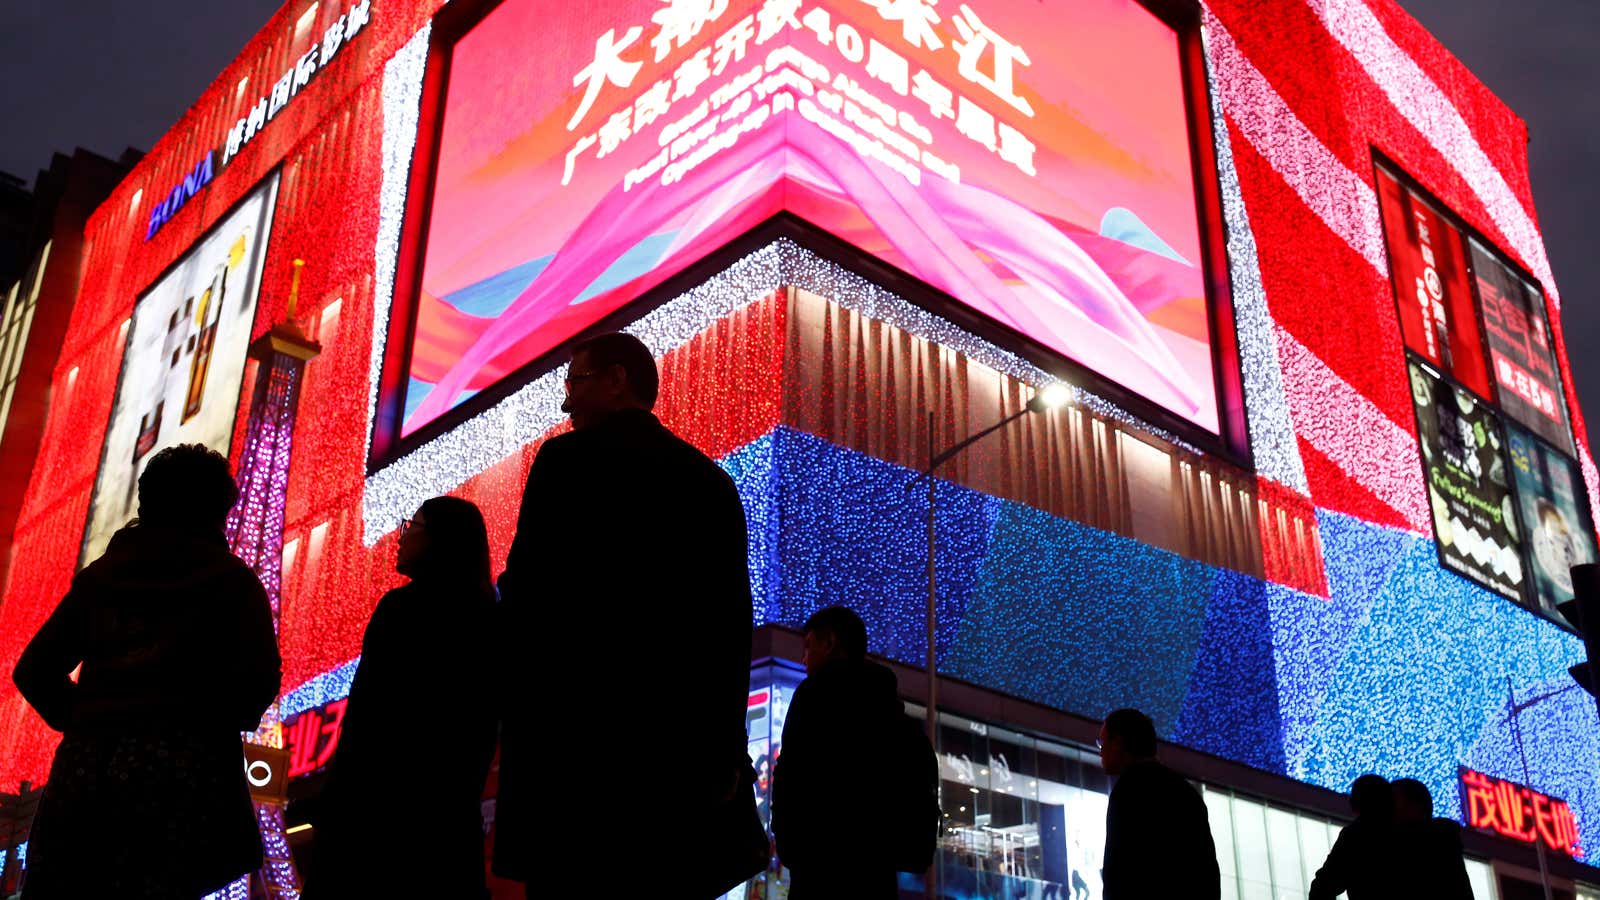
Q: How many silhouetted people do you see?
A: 7